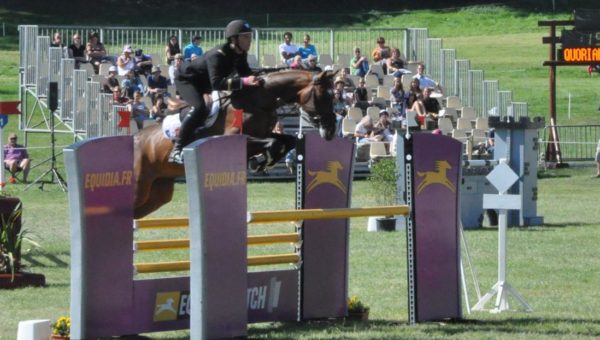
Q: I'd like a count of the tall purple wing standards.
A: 4